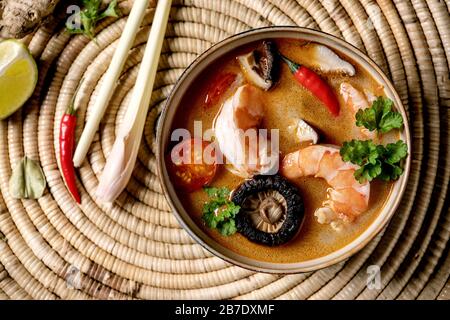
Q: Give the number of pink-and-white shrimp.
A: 3